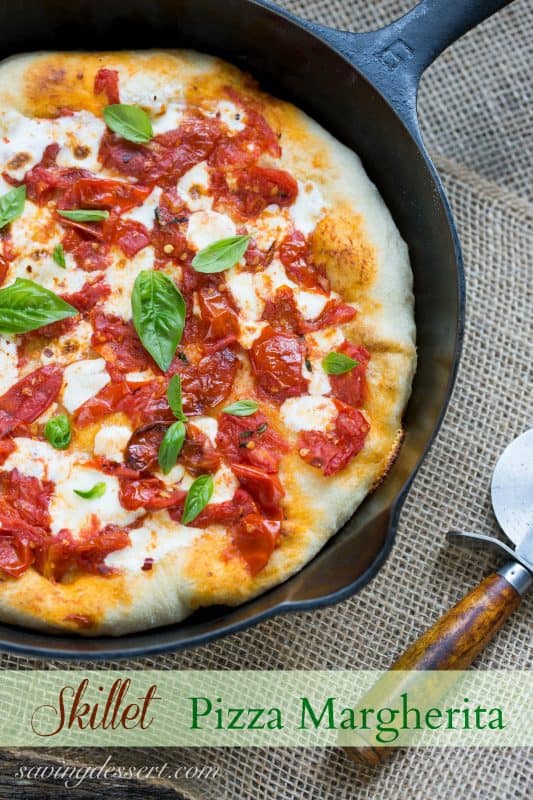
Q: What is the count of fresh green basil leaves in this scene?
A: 14